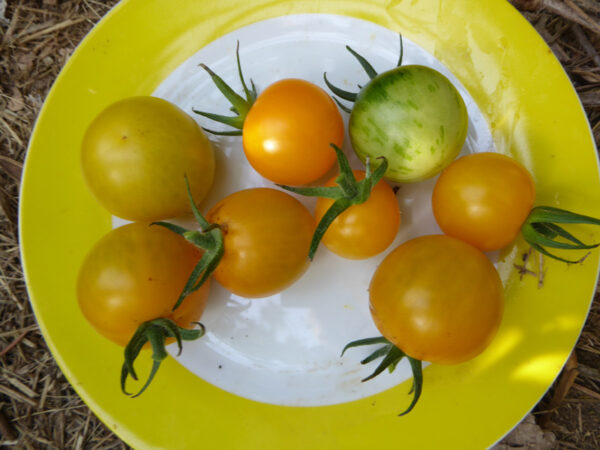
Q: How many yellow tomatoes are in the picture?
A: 7